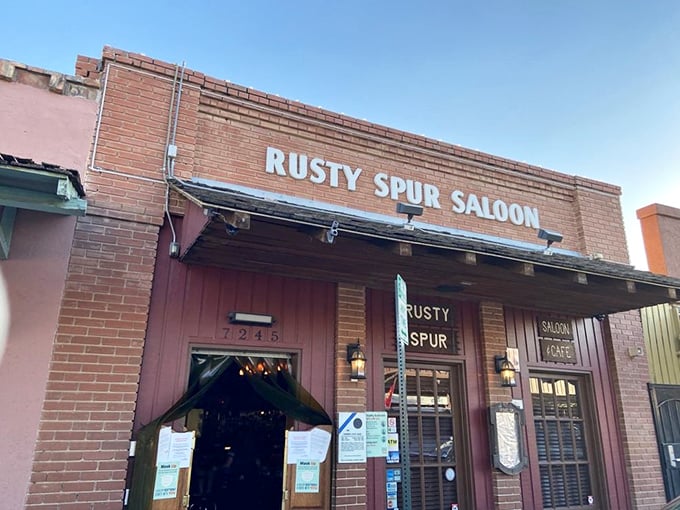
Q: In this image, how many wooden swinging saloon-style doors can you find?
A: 2